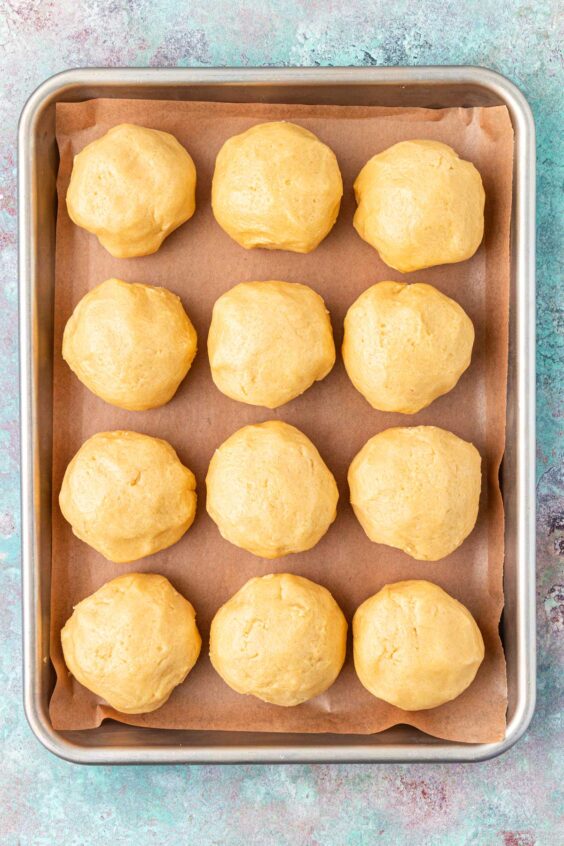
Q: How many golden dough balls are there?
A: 12